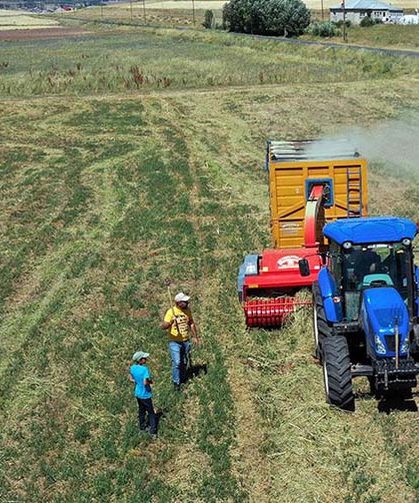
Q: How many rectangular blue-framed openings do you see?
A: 1